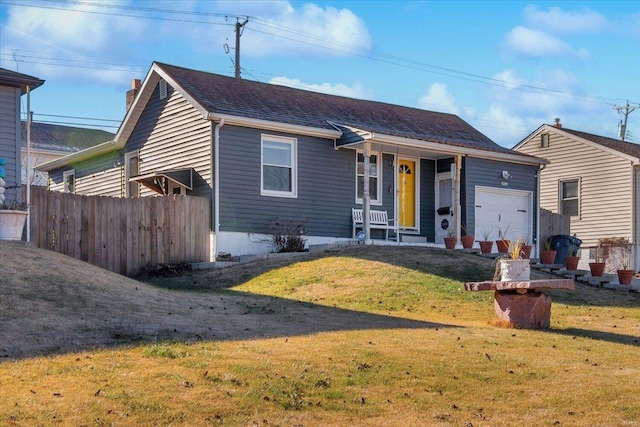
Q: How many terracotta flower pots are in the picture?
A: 9